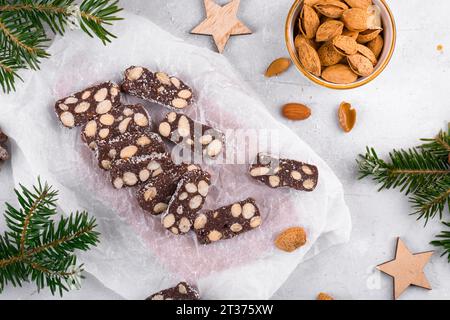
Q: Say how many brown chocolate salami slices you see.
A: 11